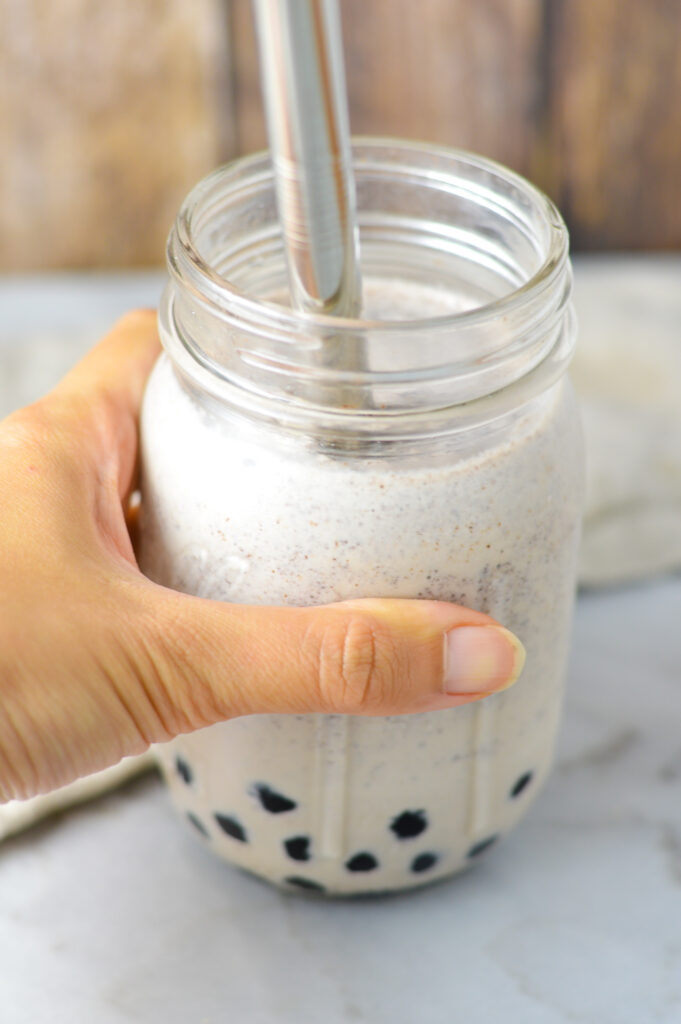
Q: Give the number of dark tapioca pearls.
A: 11